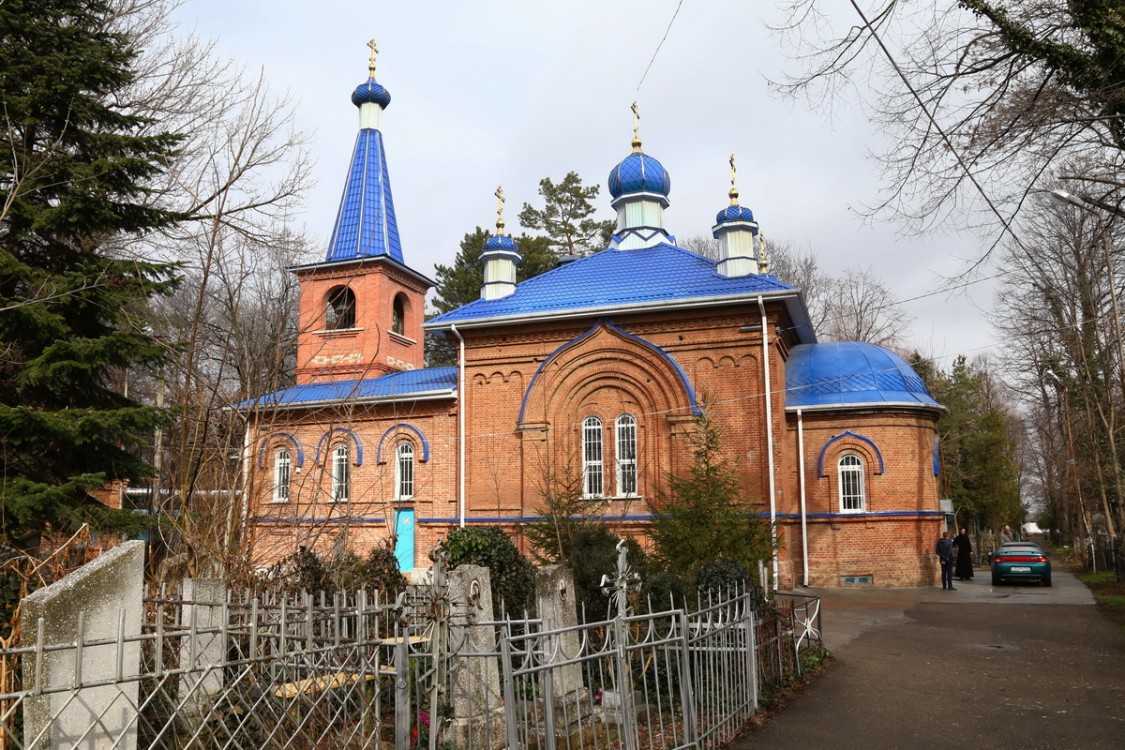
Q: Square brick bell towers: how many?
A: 1